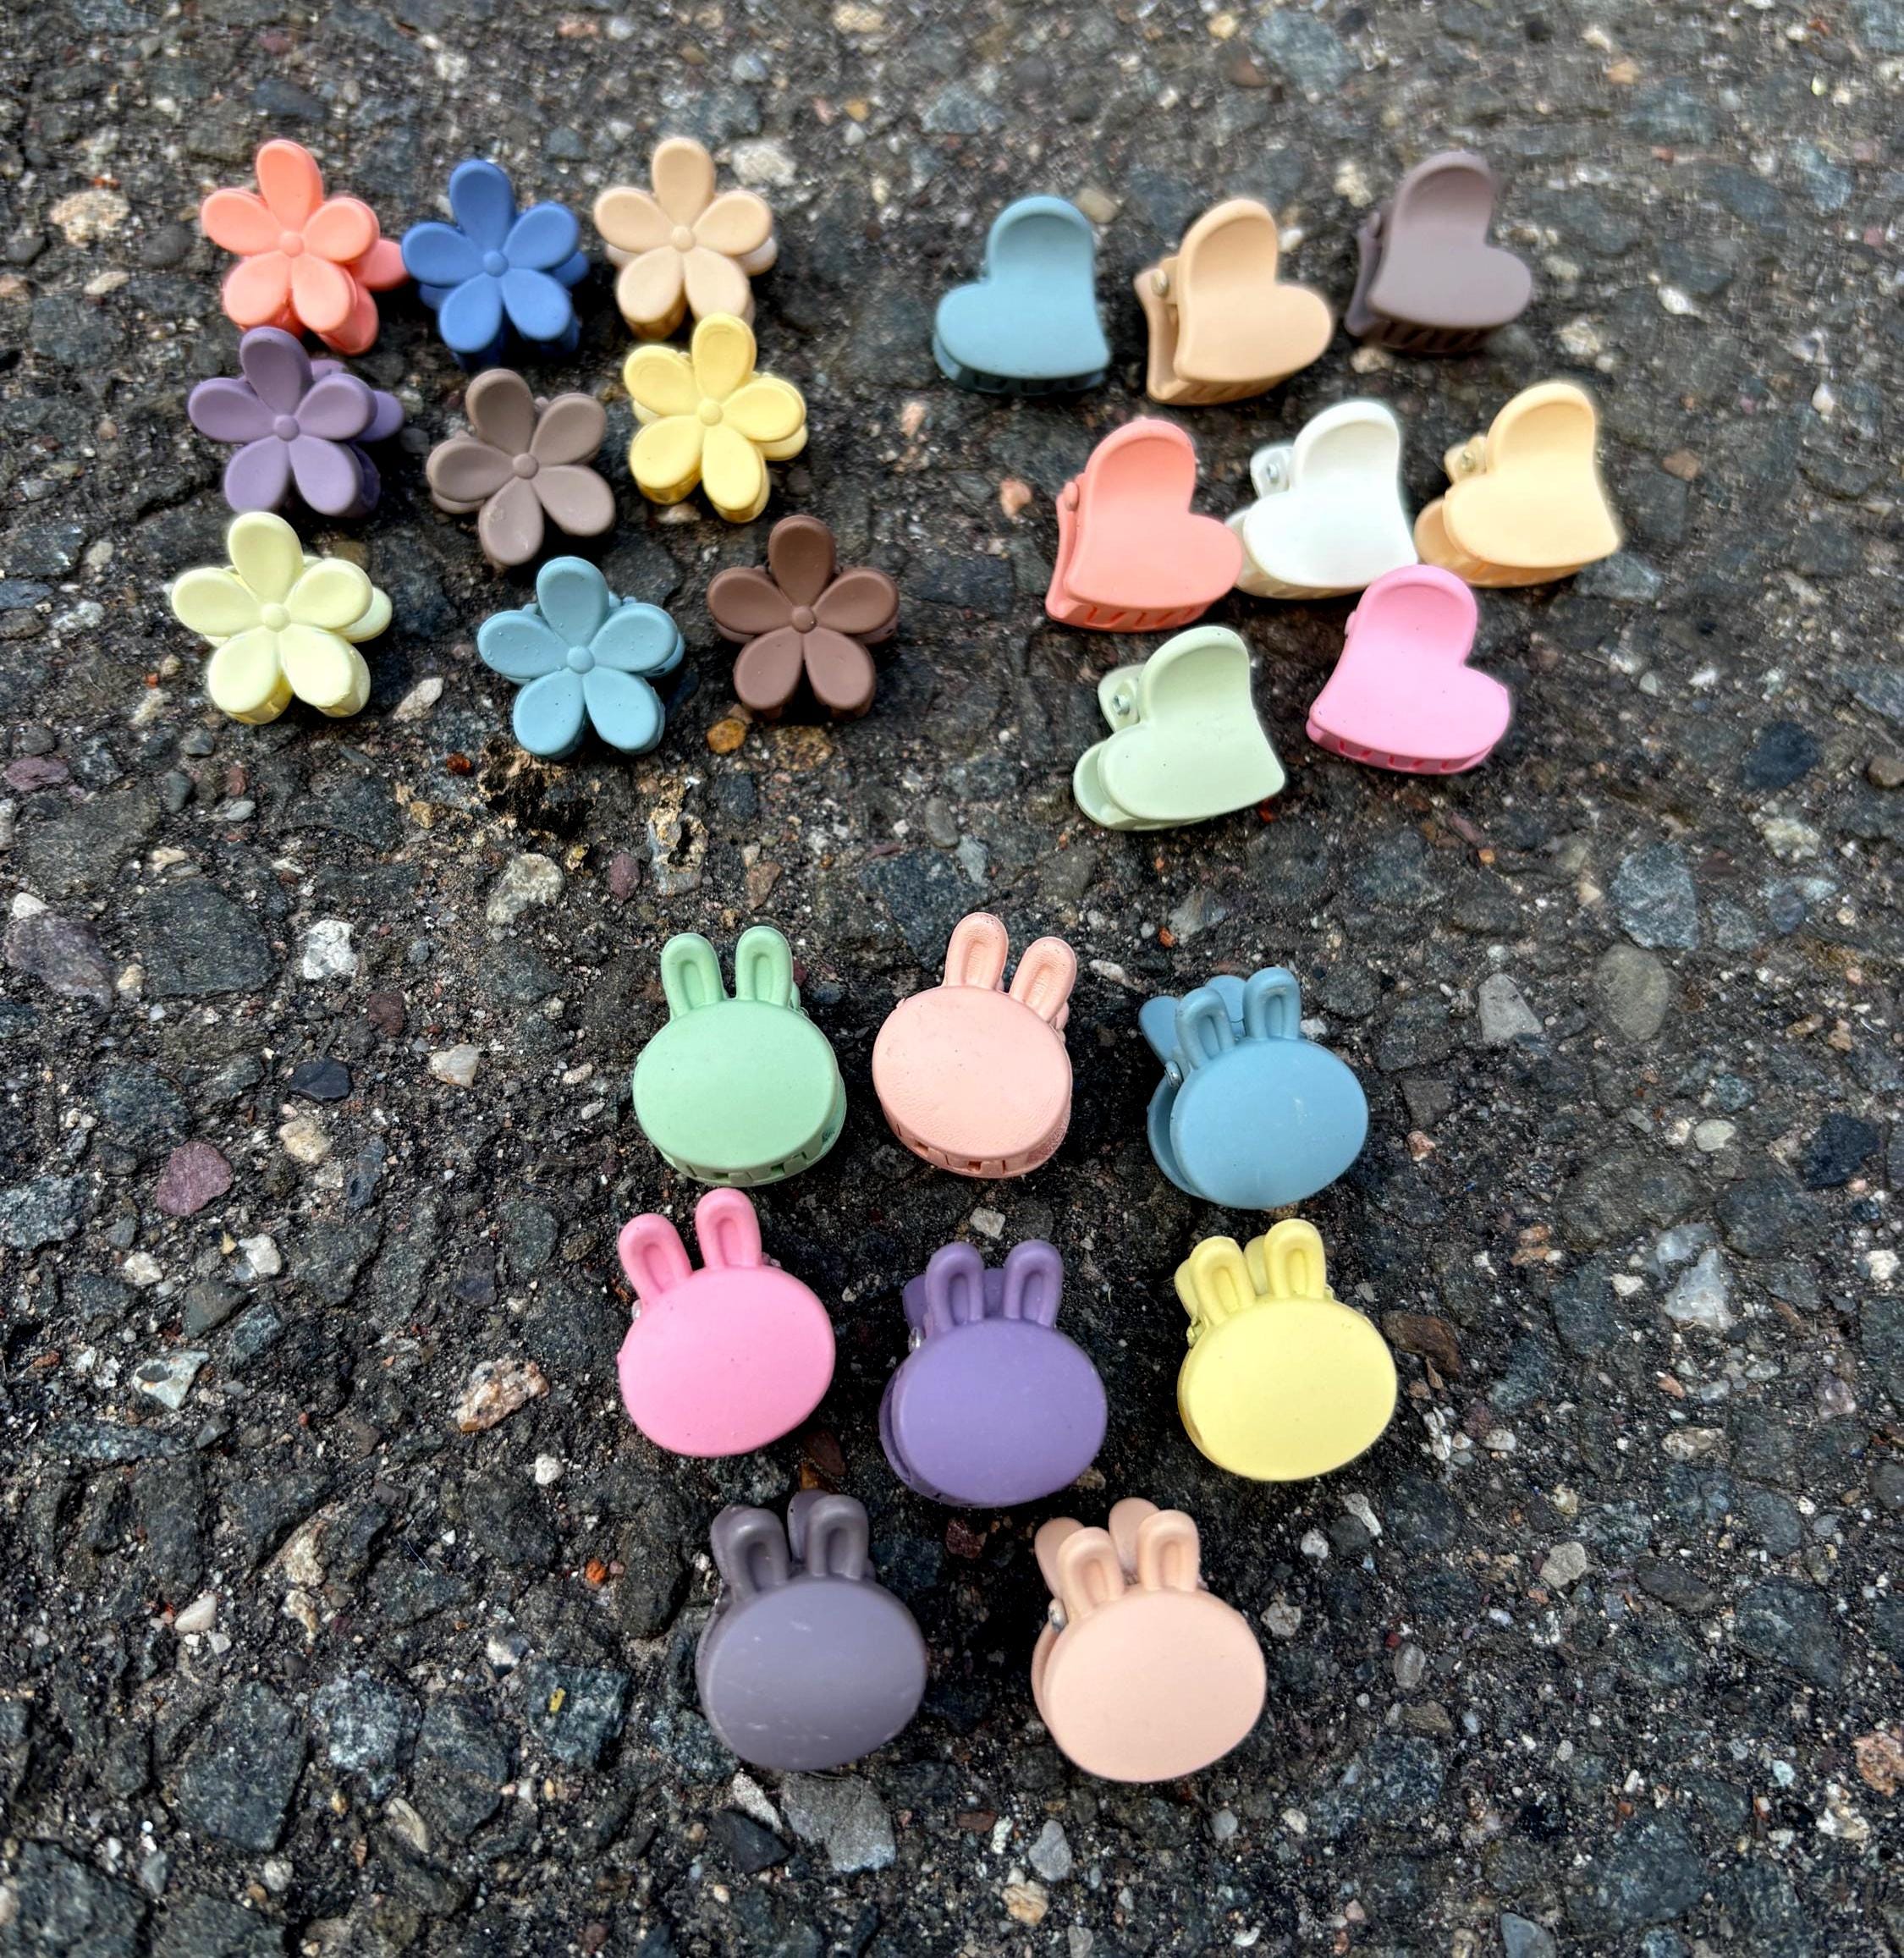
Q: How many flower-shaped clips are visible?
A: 9